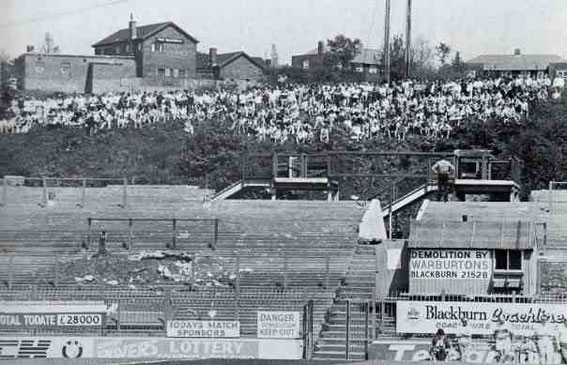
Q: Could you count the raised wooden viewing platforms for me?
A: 2